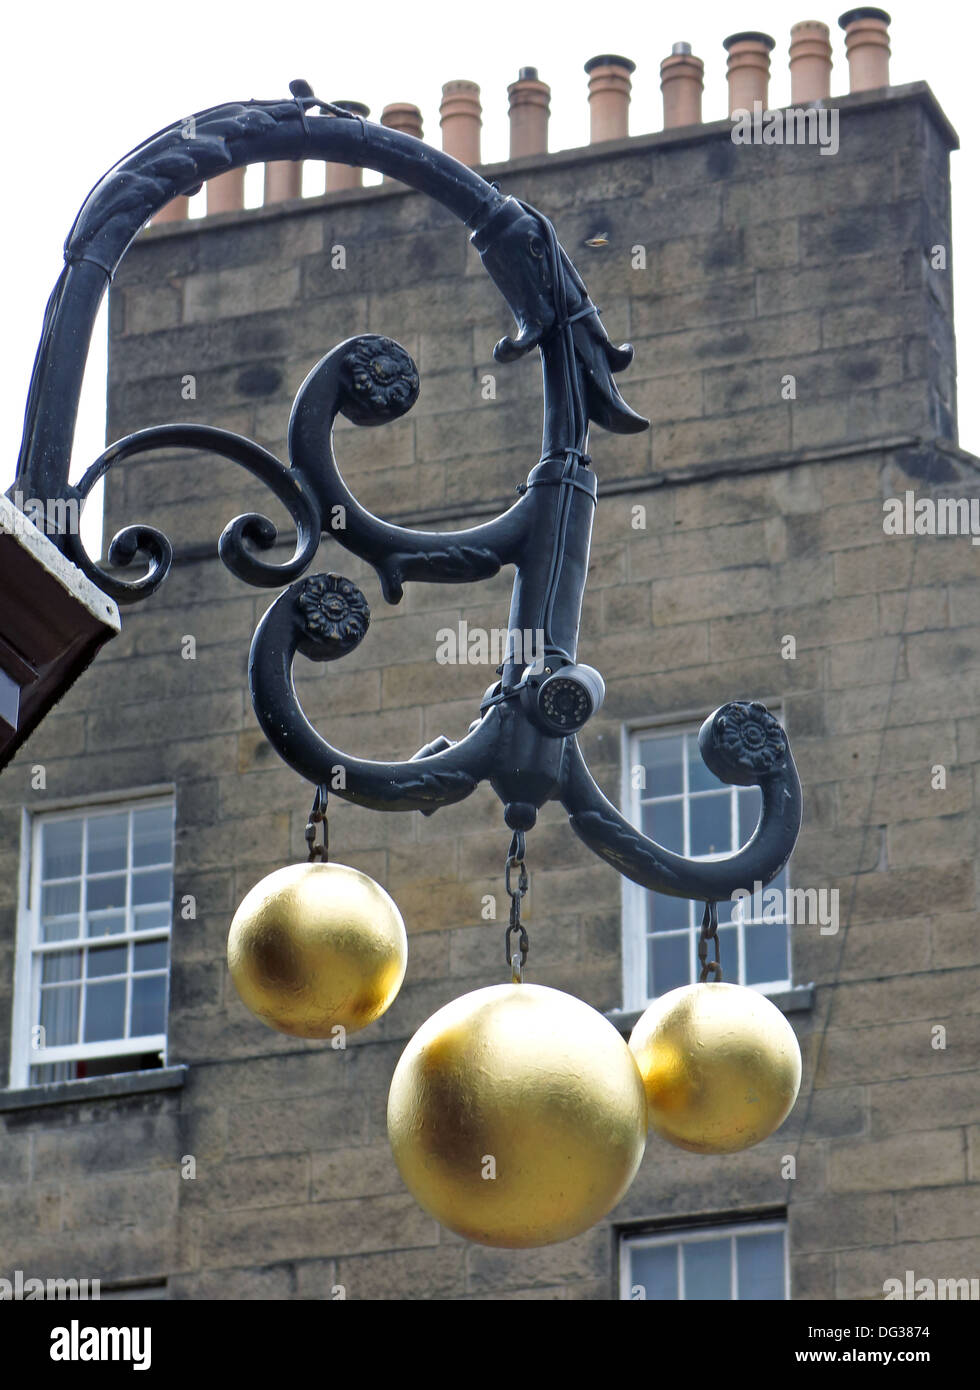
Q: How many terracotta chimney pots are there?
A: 12